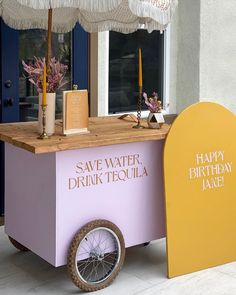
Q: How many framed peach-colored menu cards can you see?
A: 1